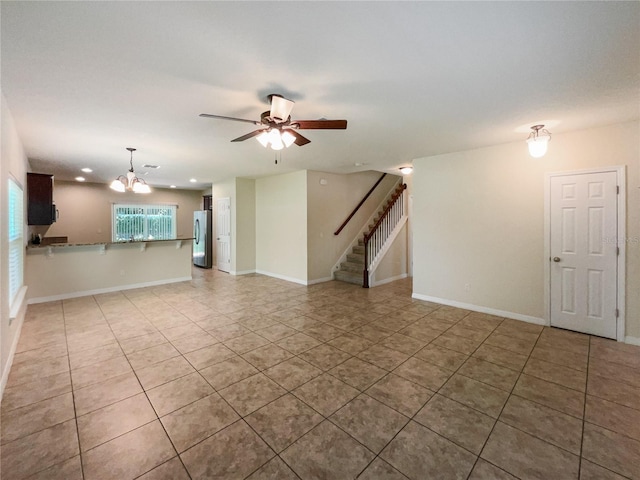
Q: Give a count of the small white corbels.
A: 4